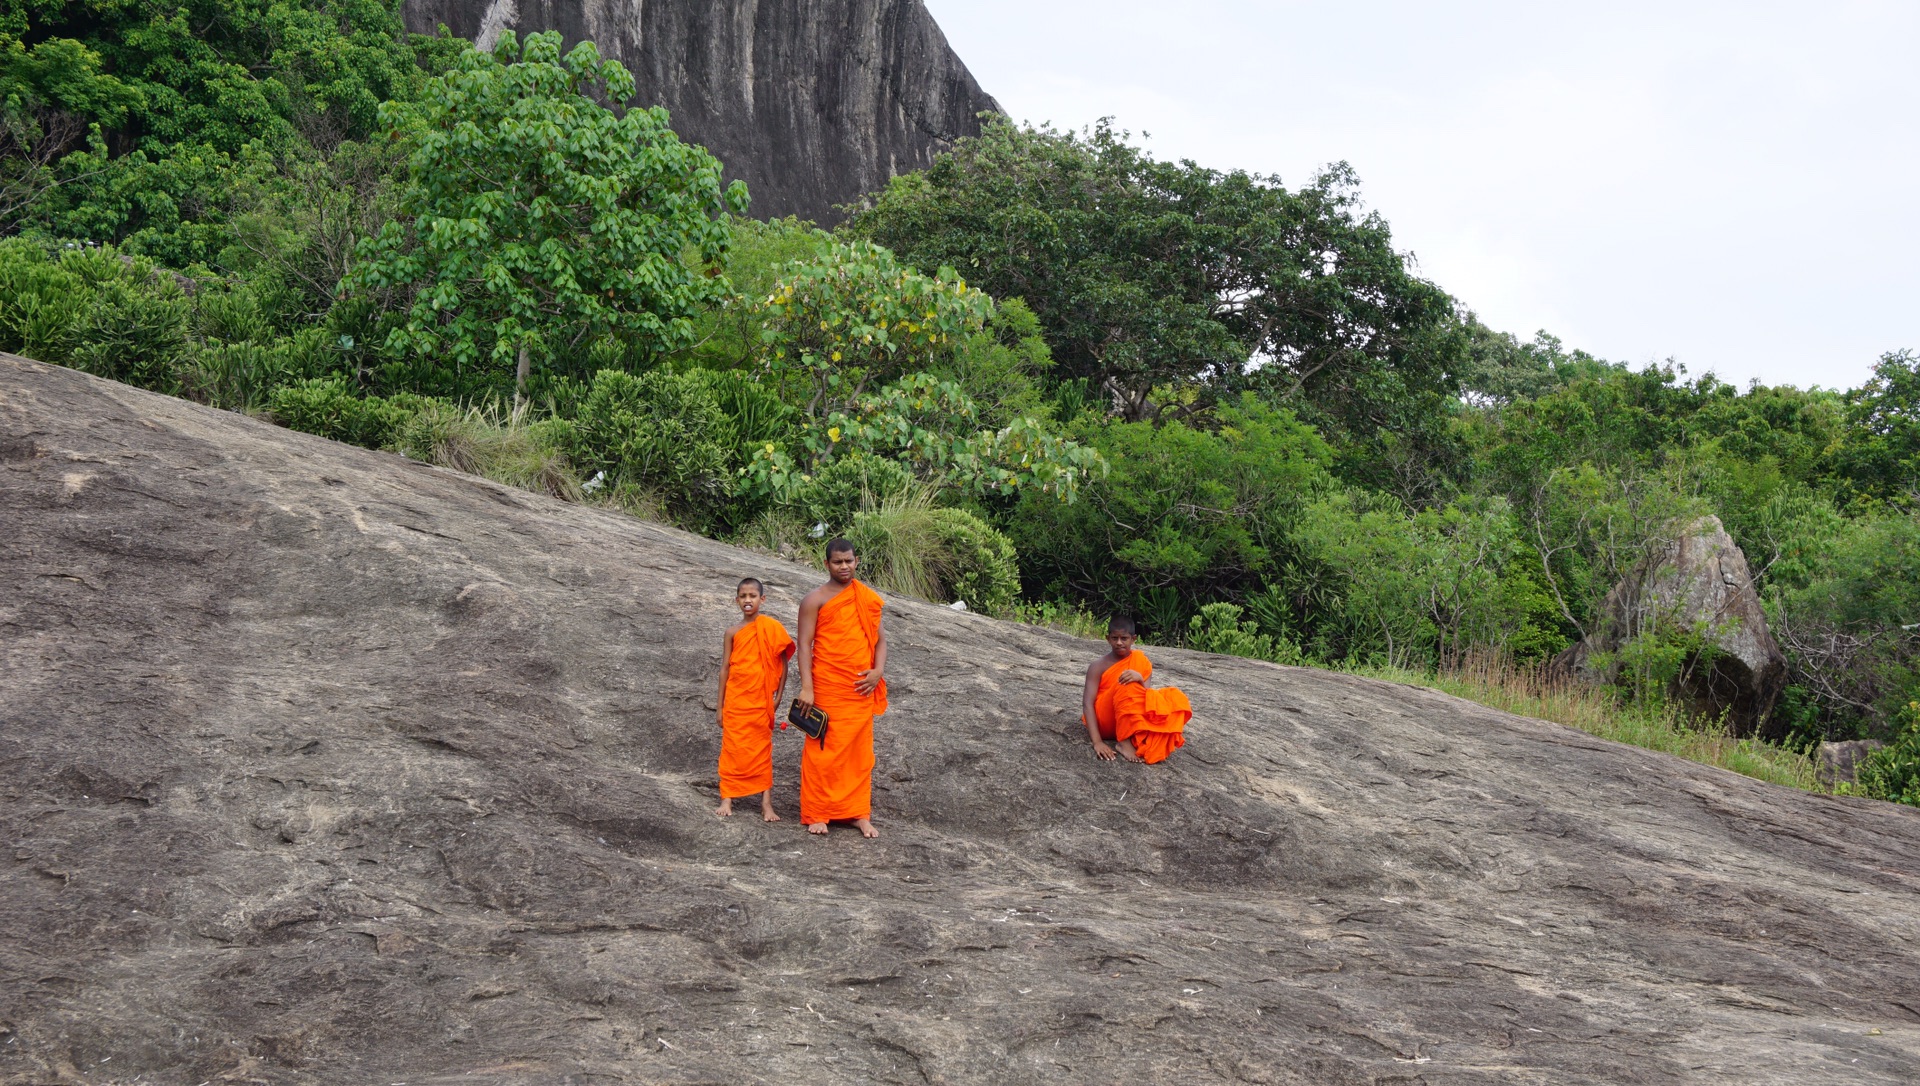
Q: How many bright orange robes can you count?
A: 3